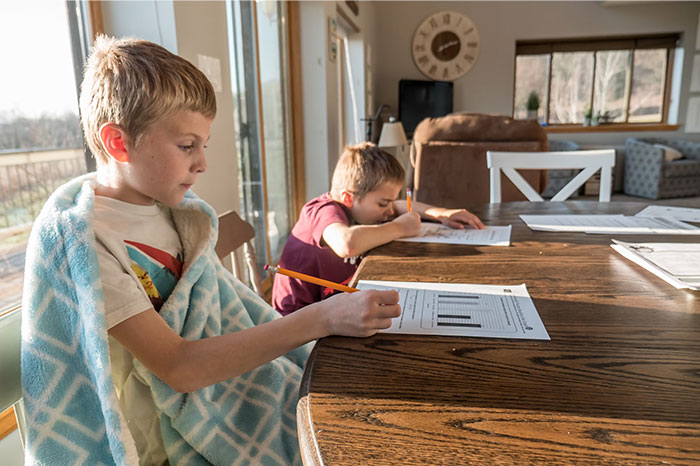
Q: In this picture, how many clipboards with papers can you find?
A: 0